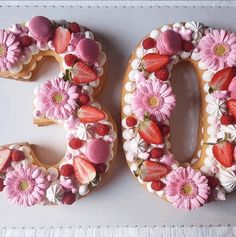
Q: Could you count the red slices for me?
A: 11